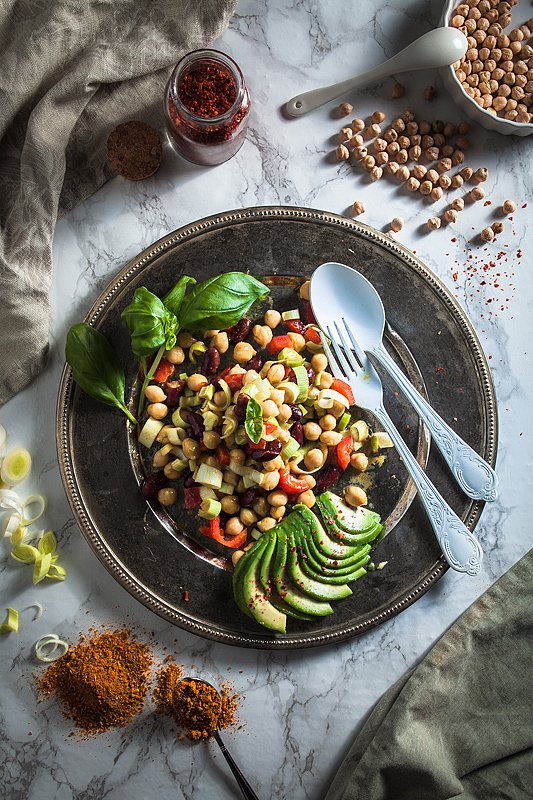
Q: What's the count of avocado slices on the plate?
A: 11